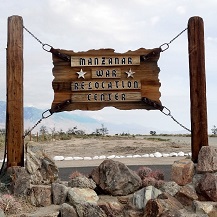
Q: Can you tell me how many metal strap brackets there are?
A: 4